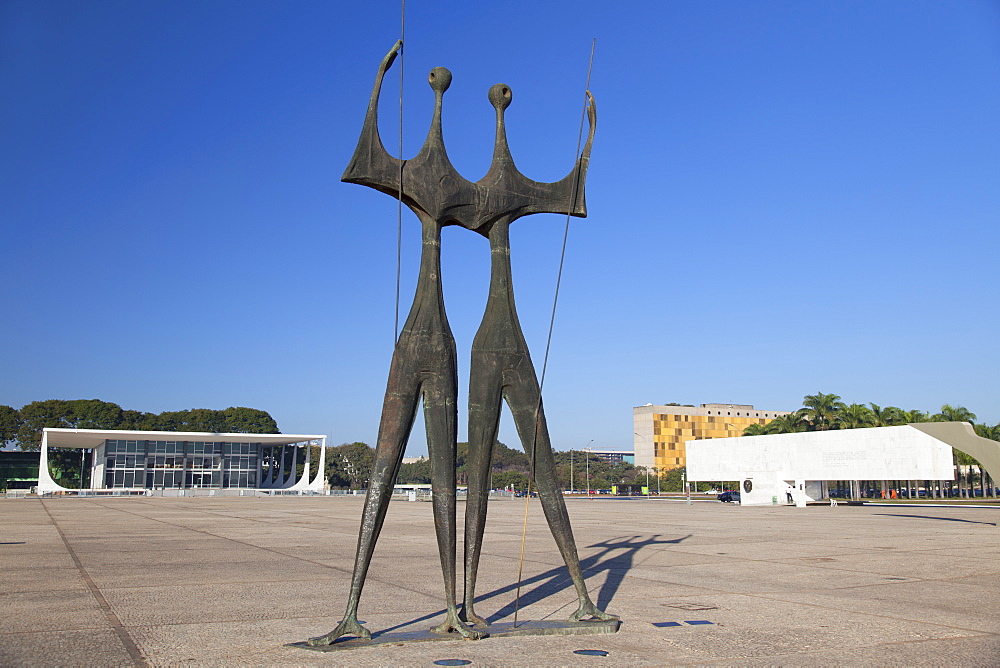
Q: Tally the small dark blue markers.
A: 4